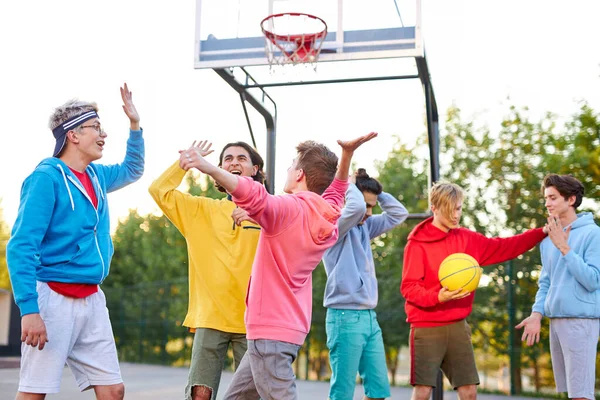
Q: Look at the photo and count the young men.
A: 6